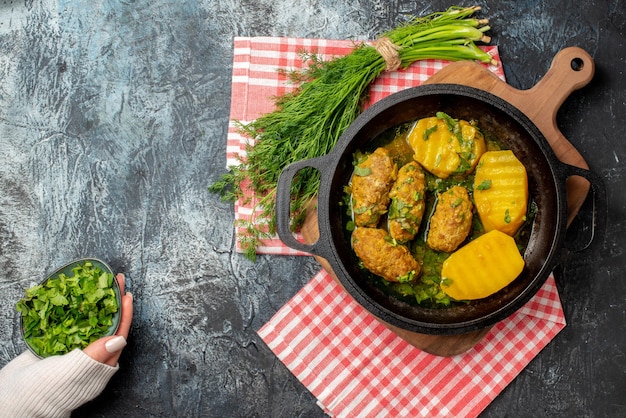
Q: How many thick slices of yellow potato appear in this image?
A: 3